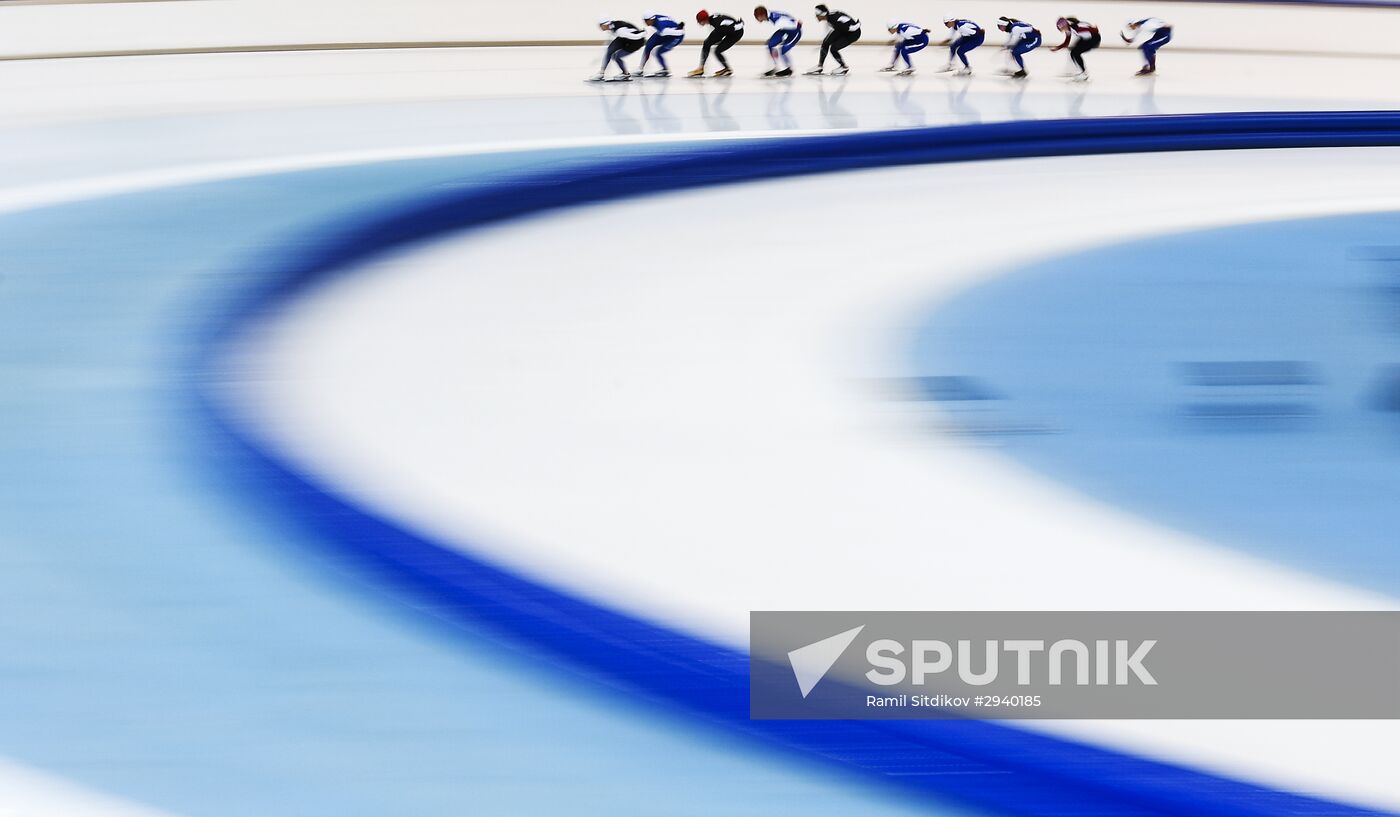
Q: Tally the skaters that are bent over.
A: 10